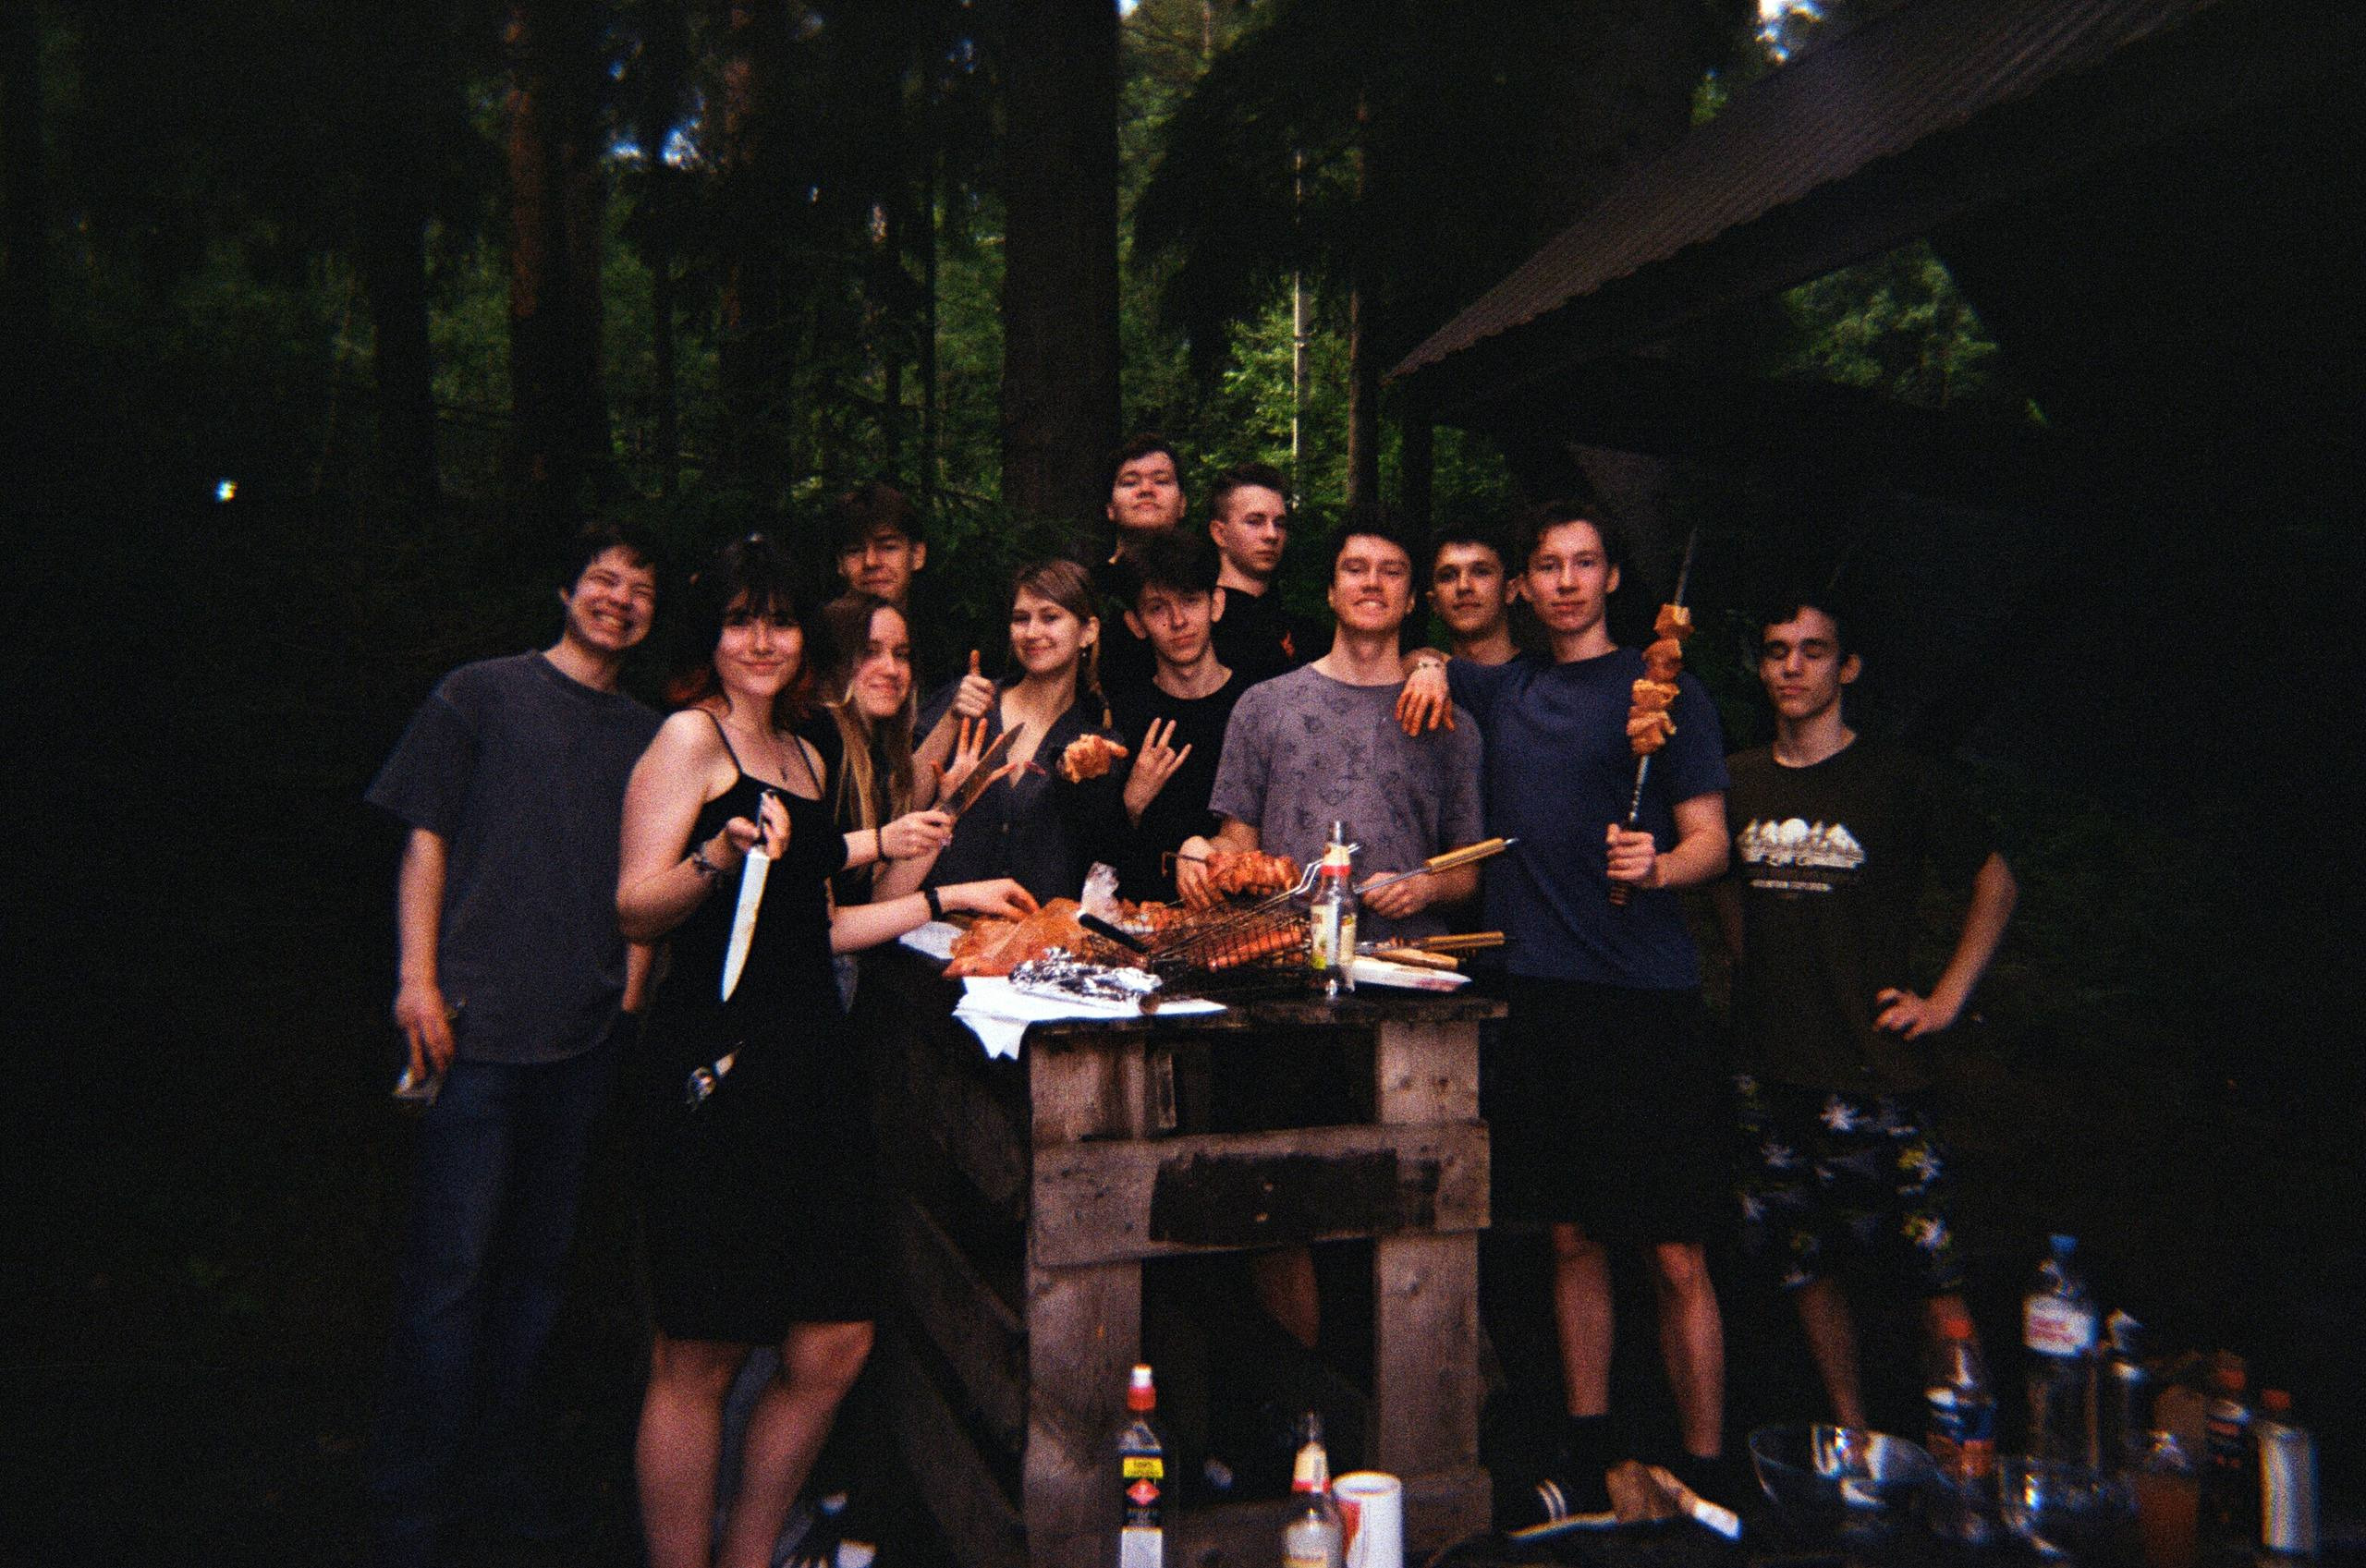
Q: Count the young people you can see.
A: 12